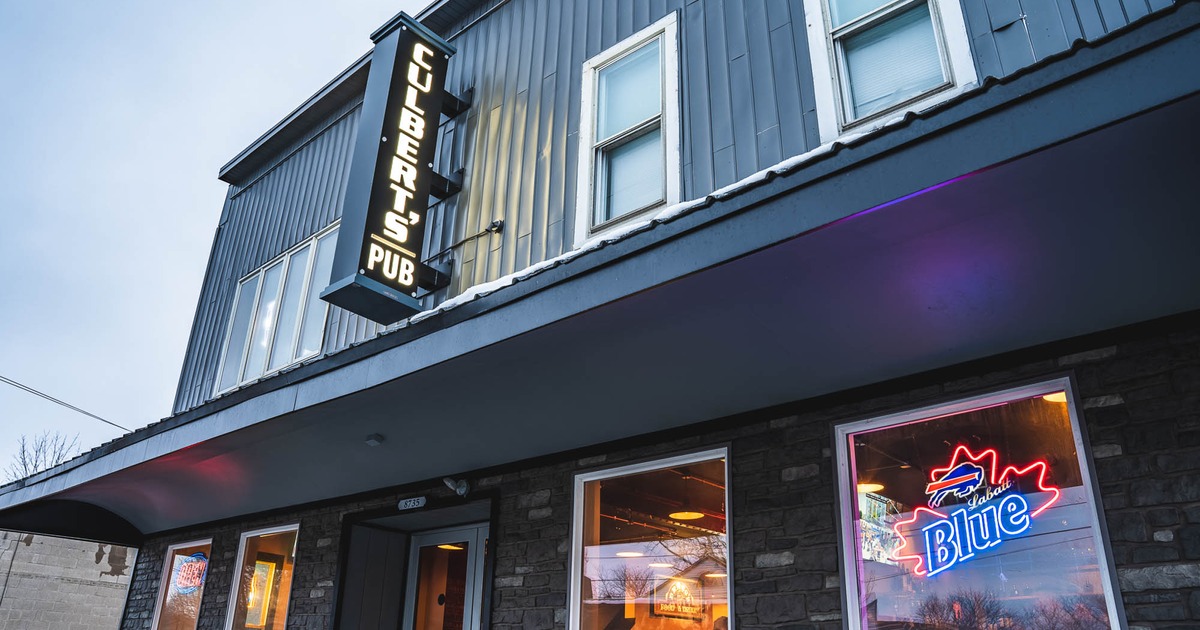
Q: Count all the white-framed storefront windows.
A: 4